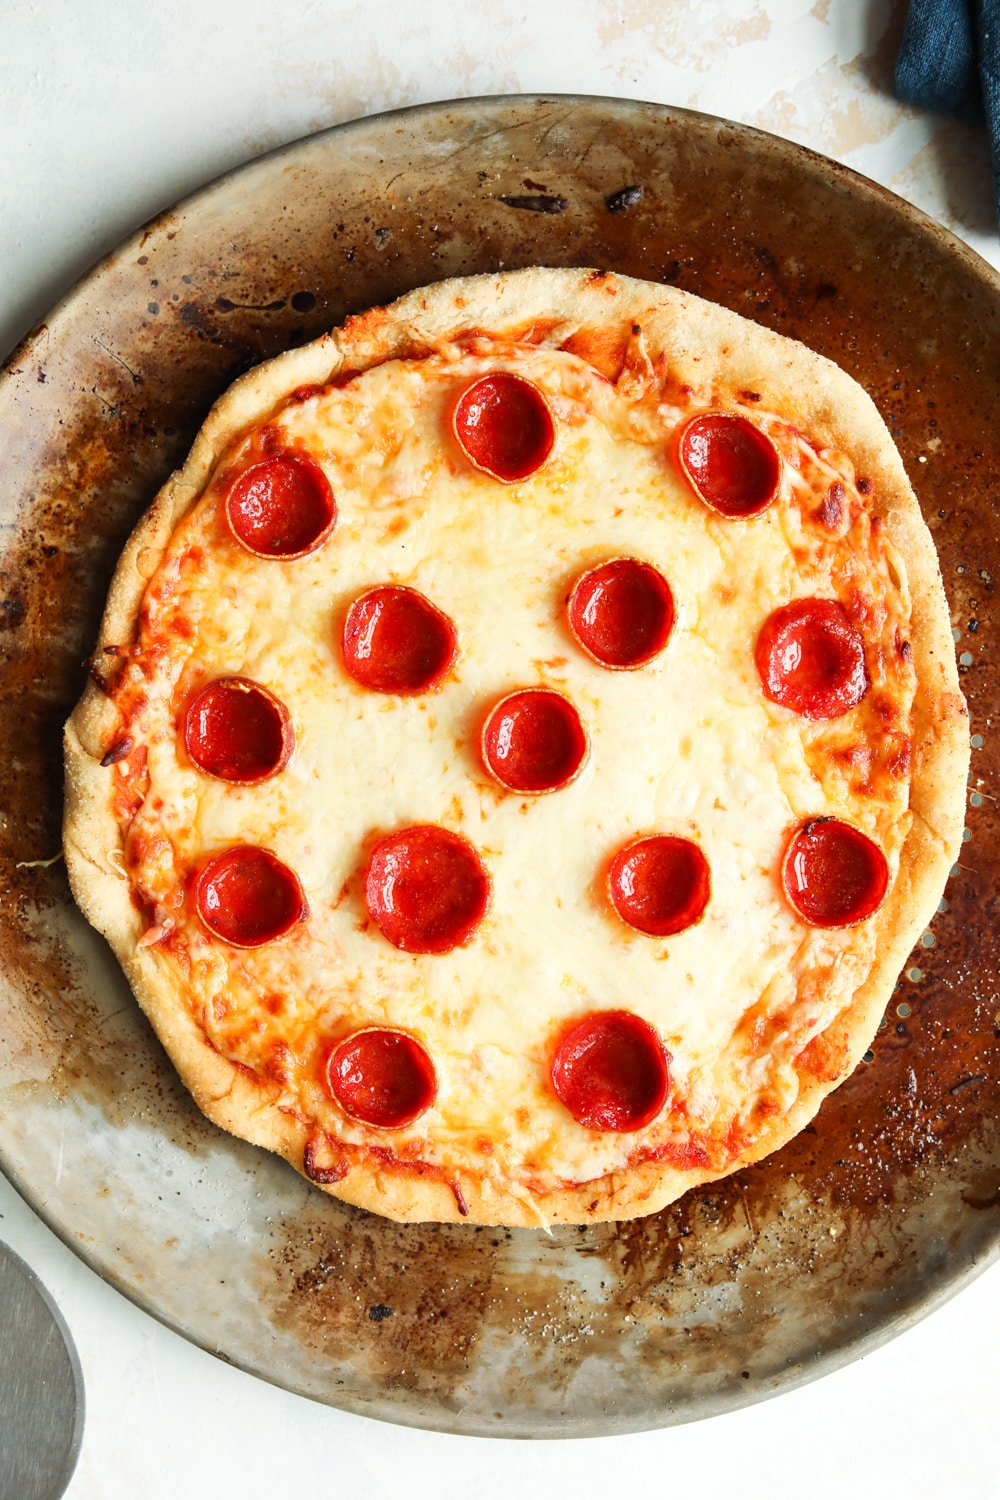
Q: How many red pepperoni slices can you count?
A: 14